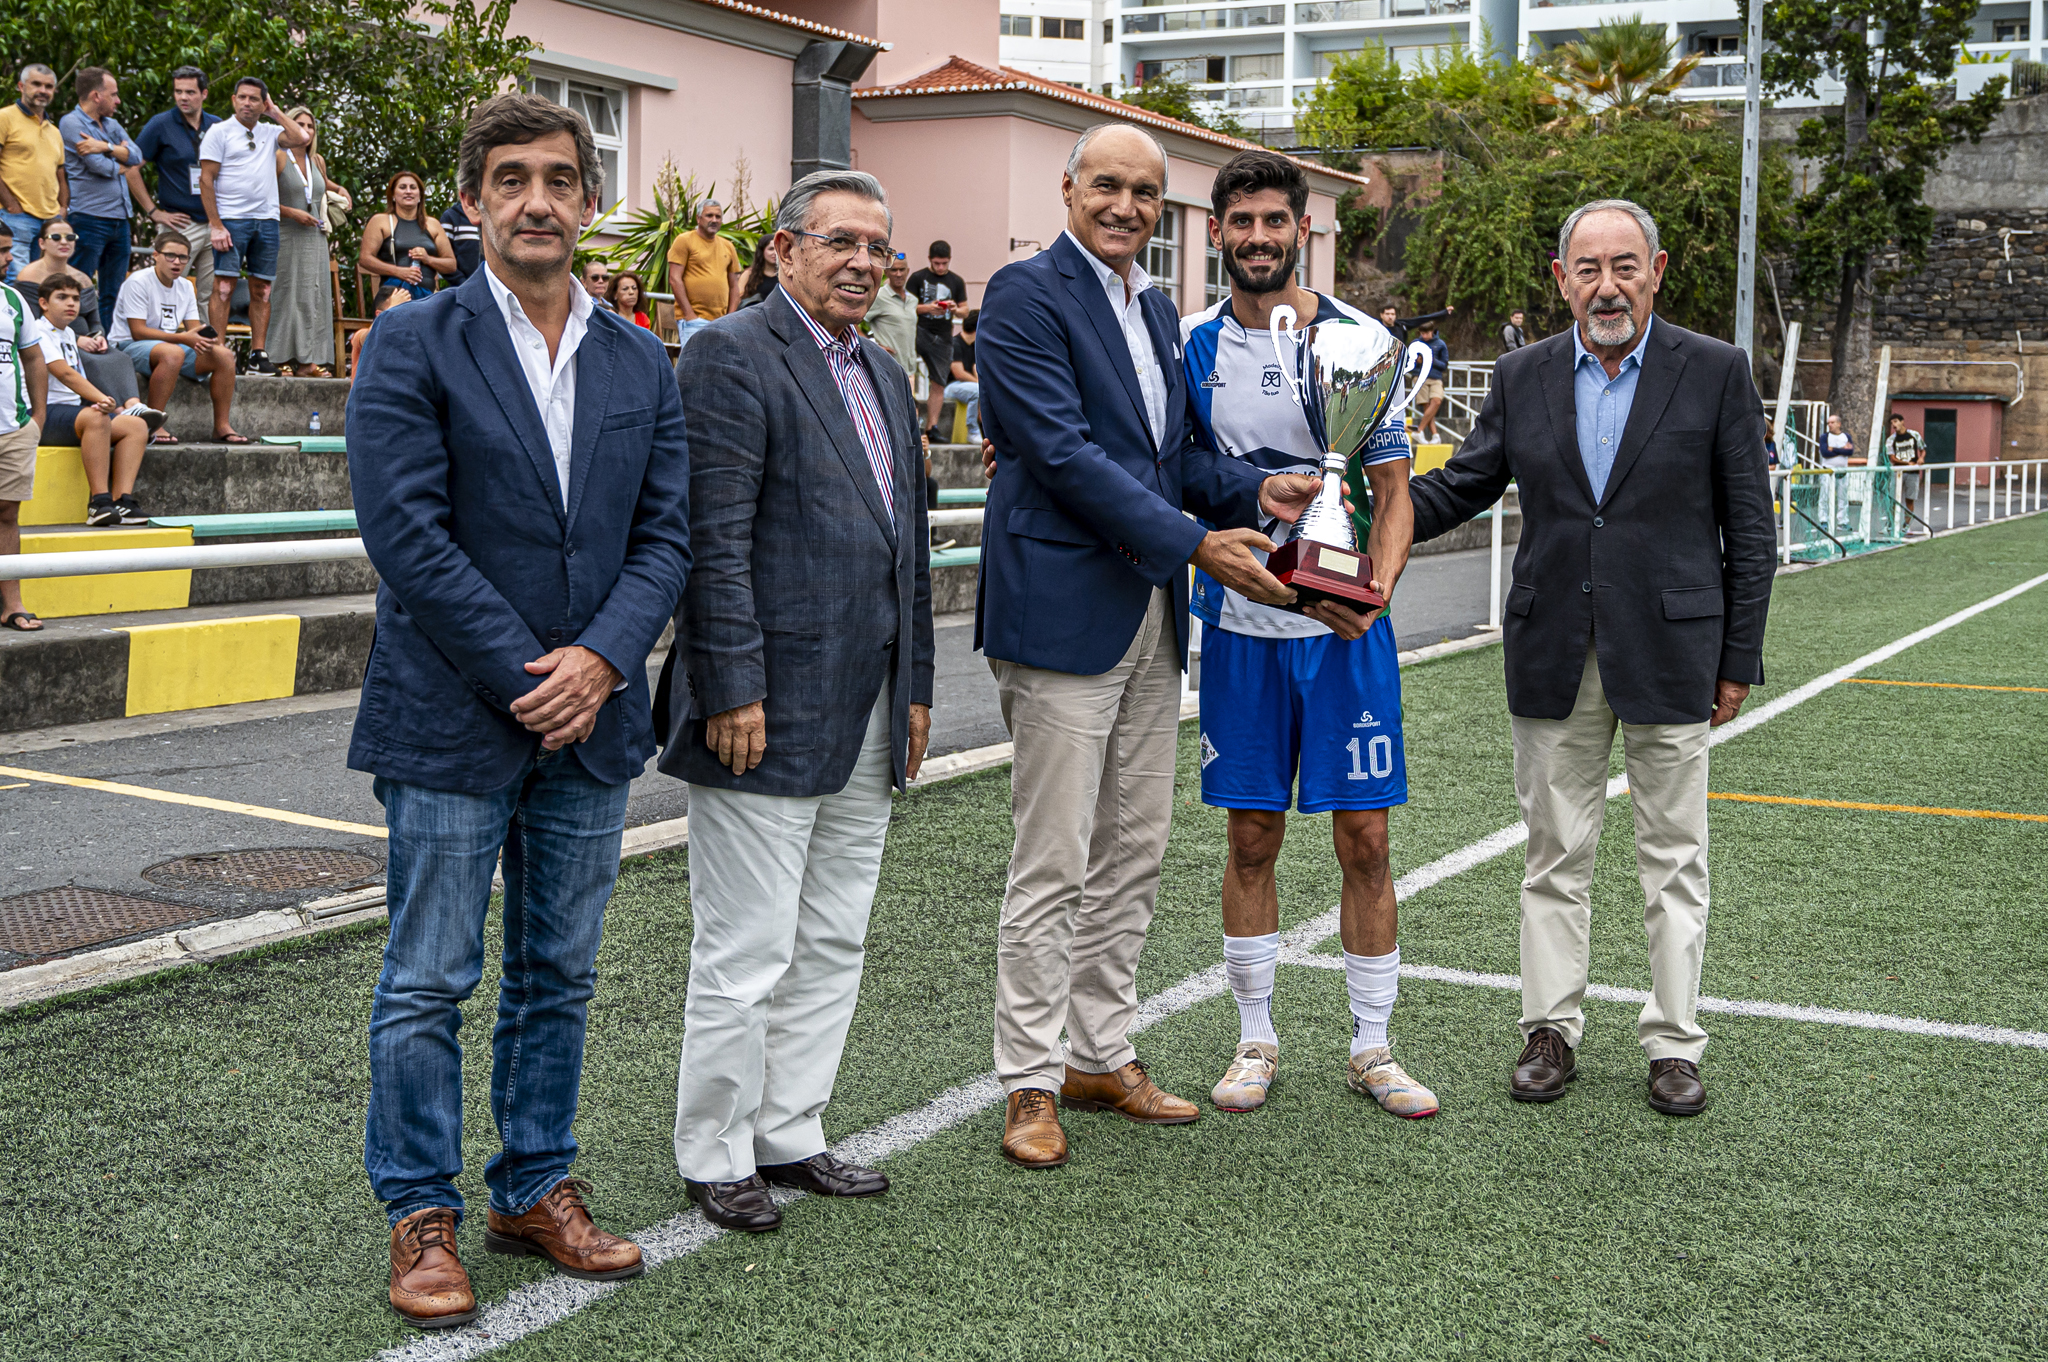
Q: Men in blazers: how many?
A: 4